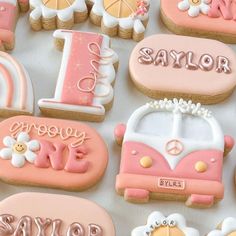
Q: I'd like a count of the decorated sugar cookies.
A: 12